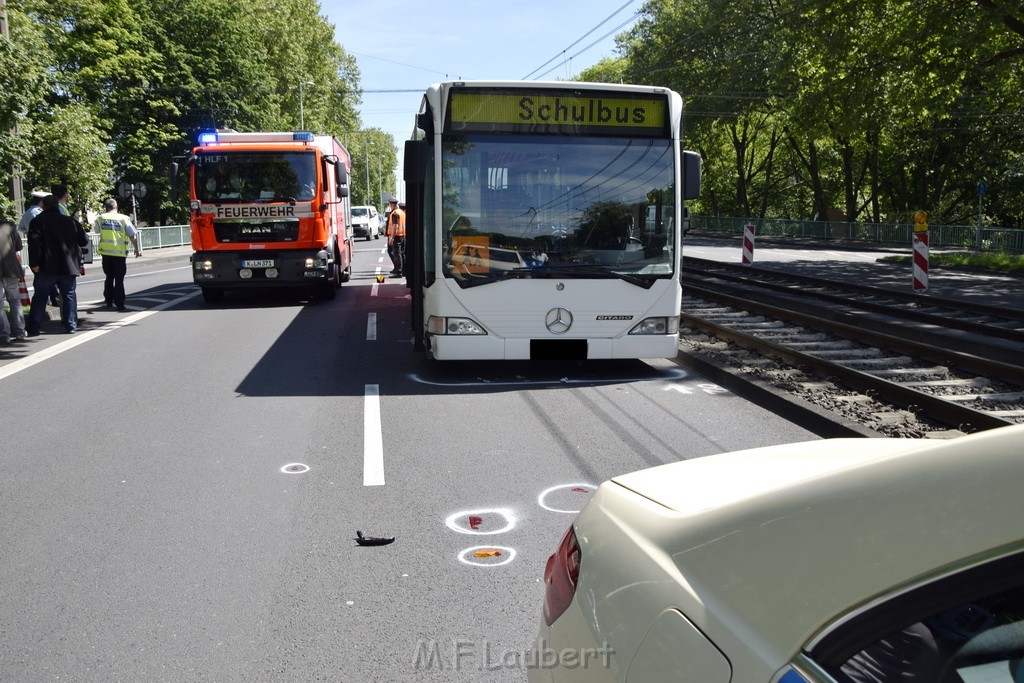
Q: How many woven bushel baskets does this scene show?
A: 0